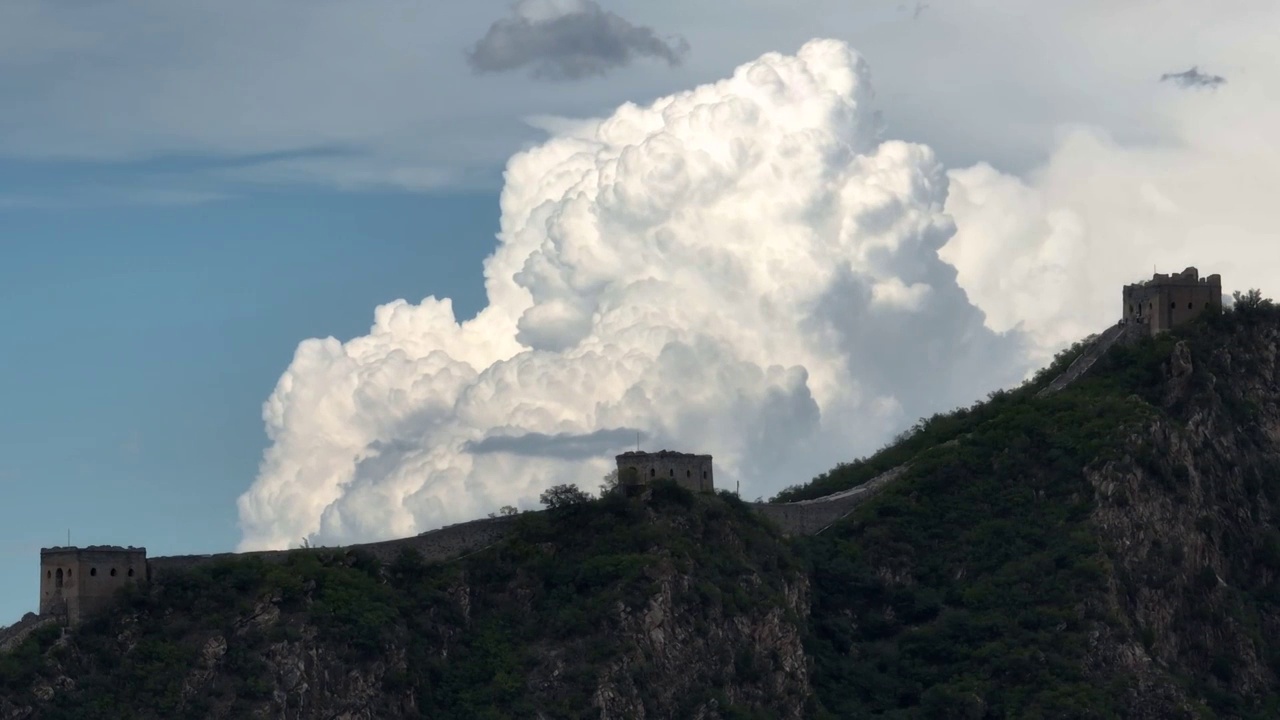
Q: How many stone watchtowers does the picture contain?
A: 3